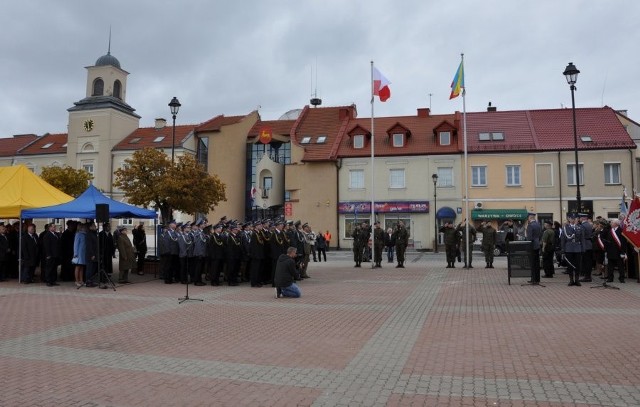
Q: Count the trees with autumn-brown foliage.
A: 2